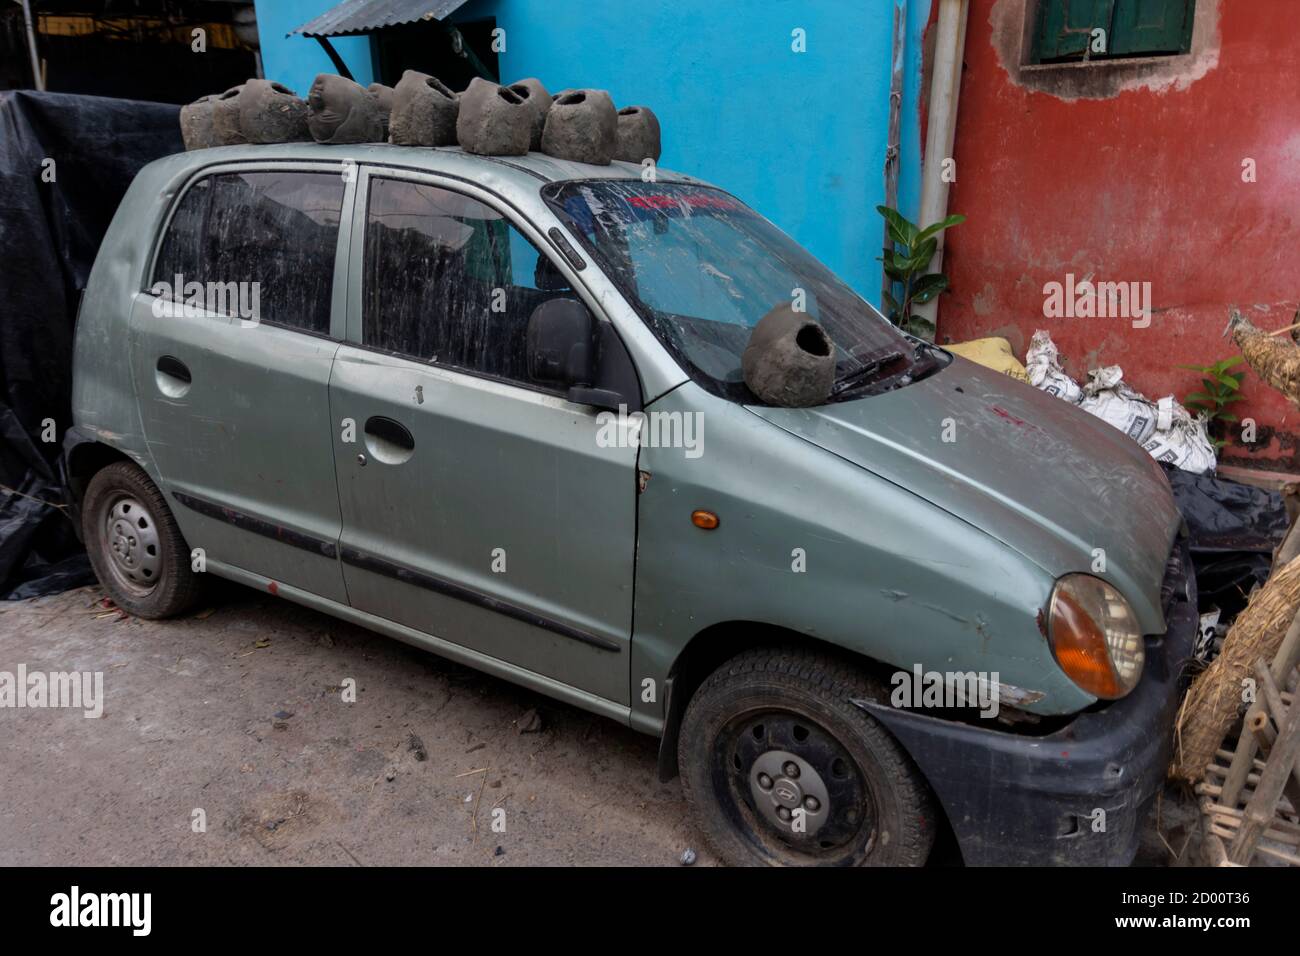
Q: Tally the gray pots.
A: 11